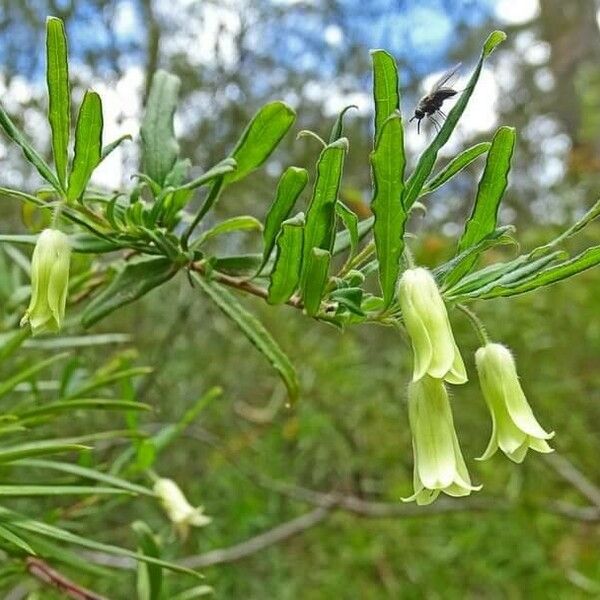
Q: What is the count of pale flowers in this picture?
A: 5